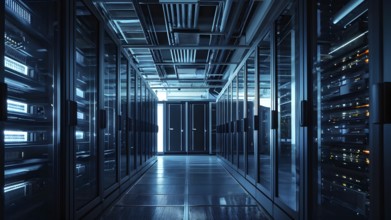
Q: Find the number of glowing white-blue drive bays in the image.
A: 3